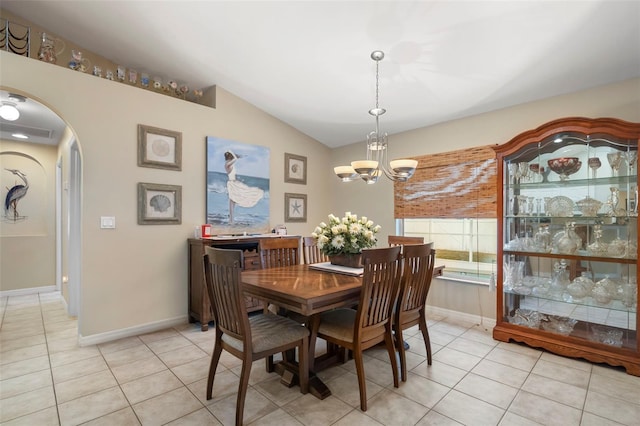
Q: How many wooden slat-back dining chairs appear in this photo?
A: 6